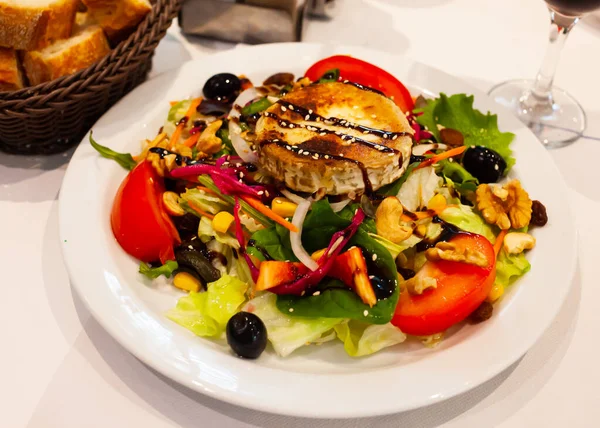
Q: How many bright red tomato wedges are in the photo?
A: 3